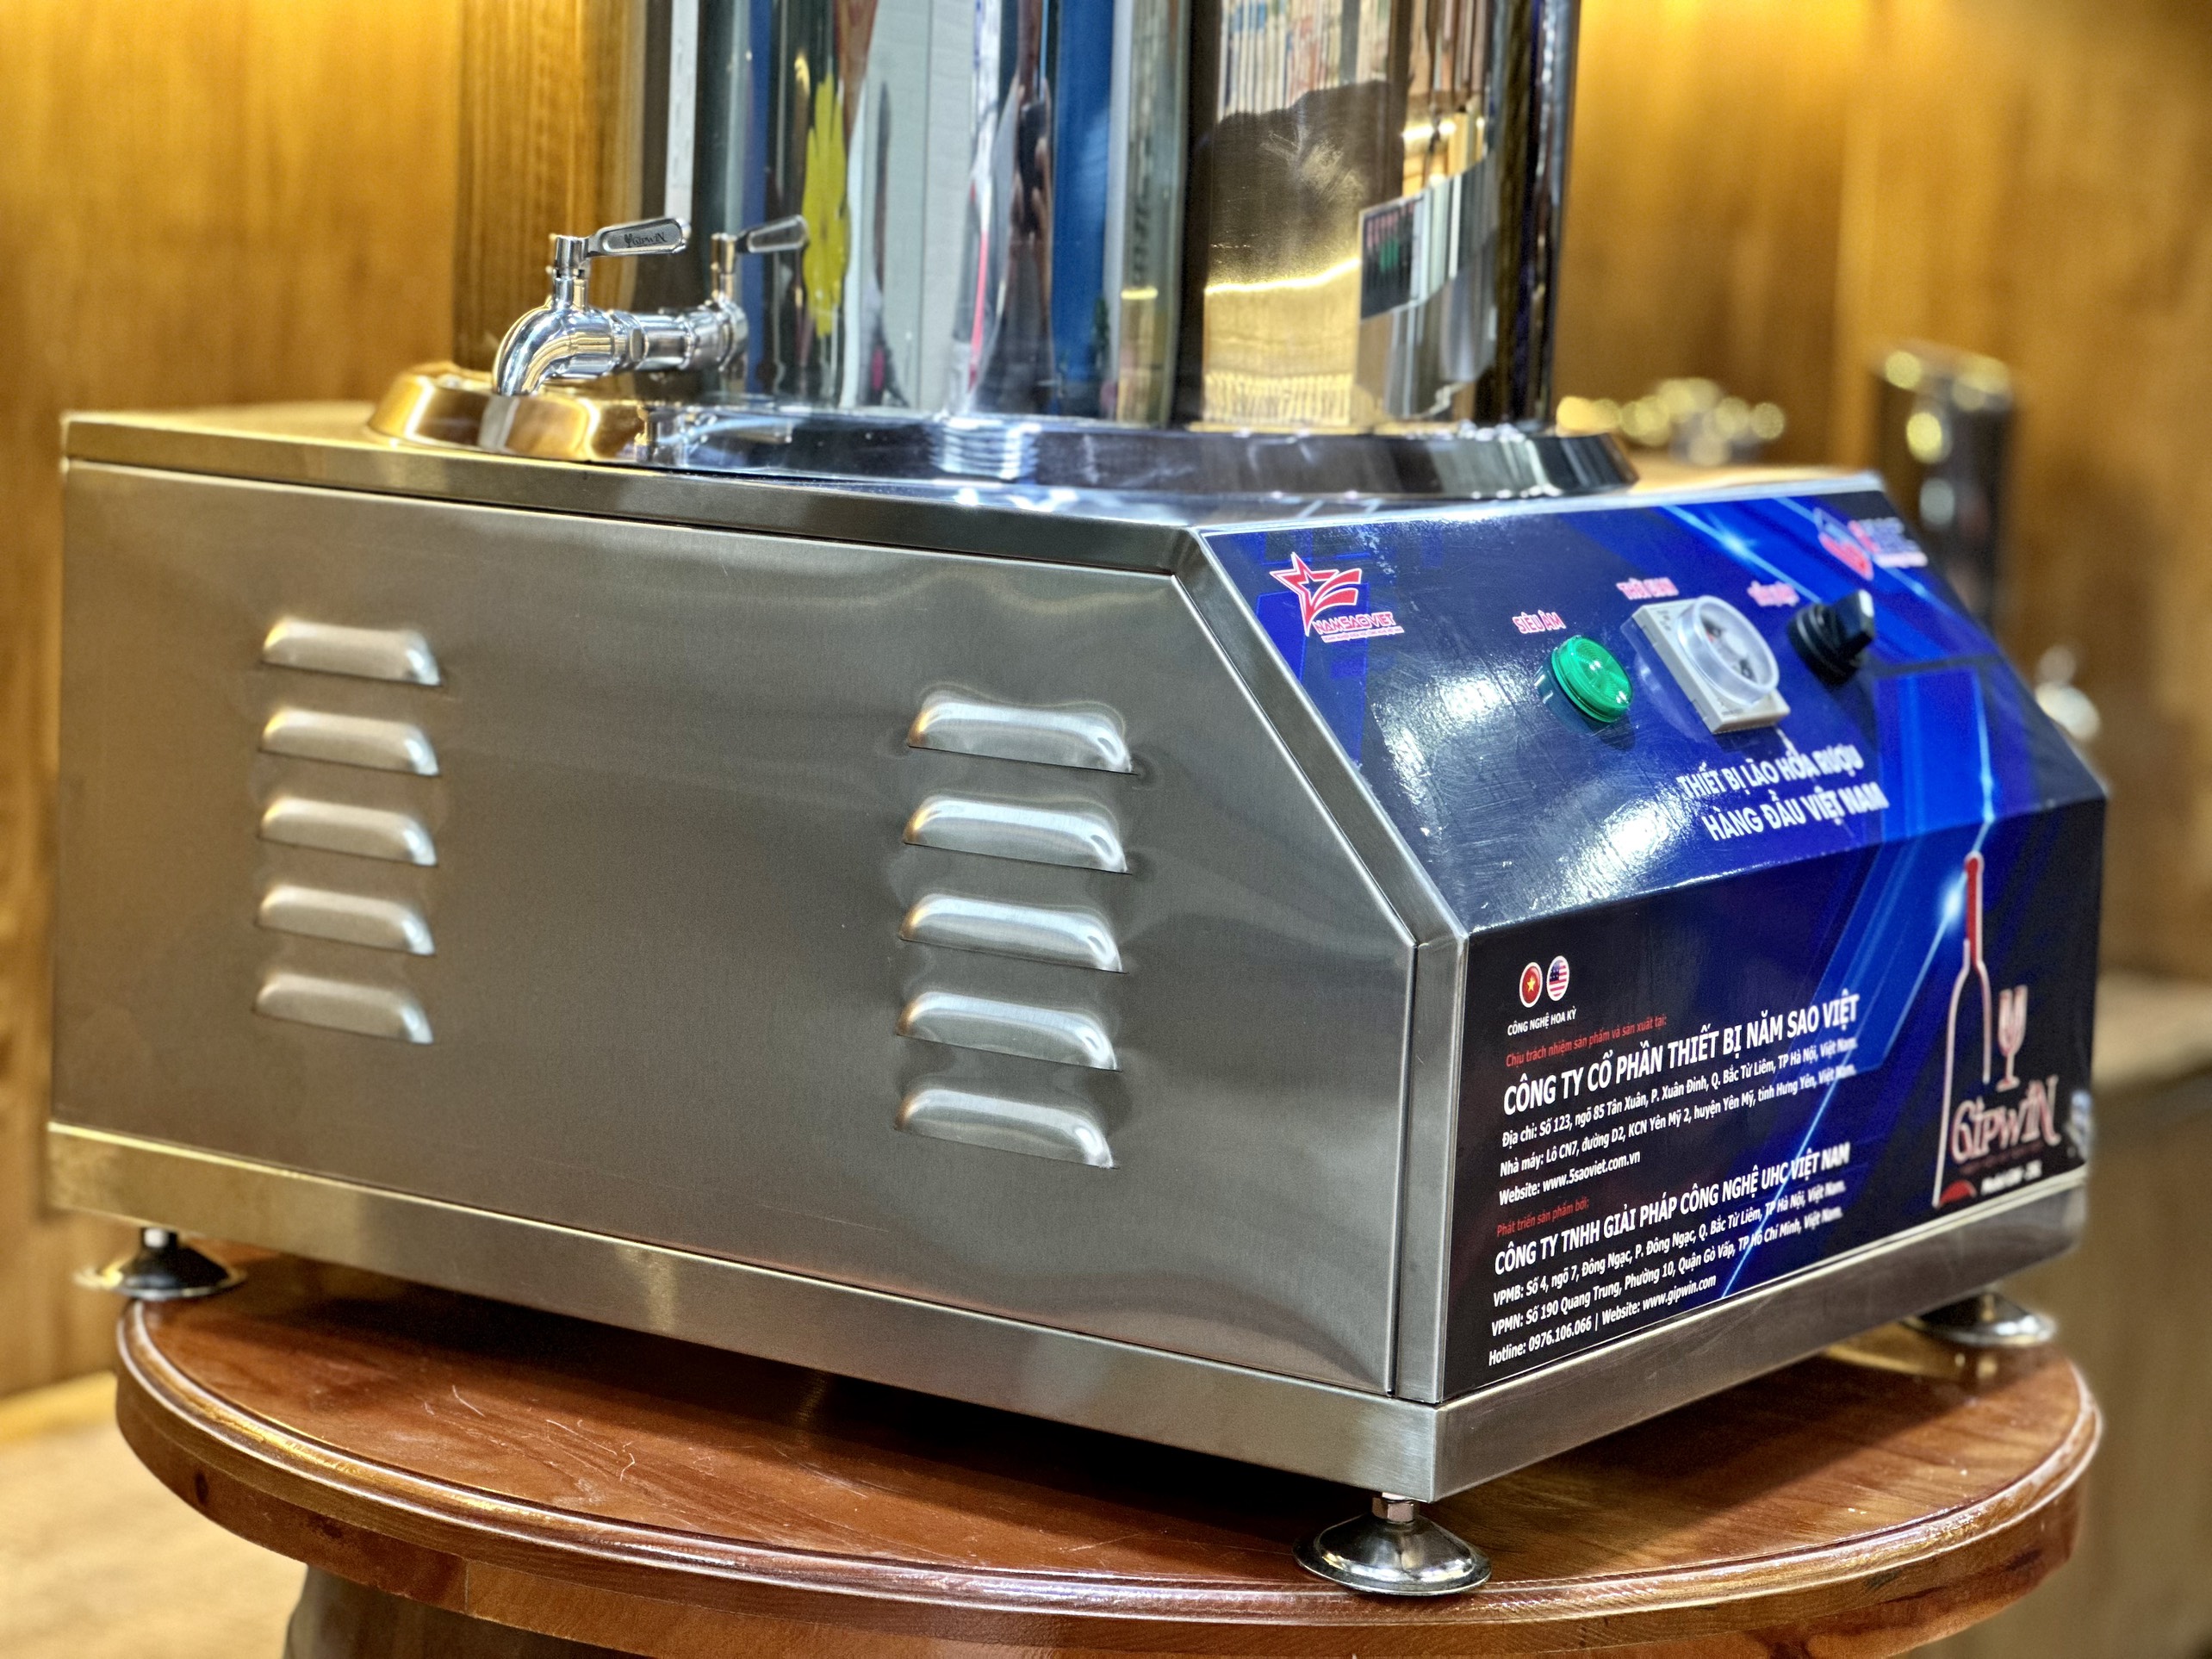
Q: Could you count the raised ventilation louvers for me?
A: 10